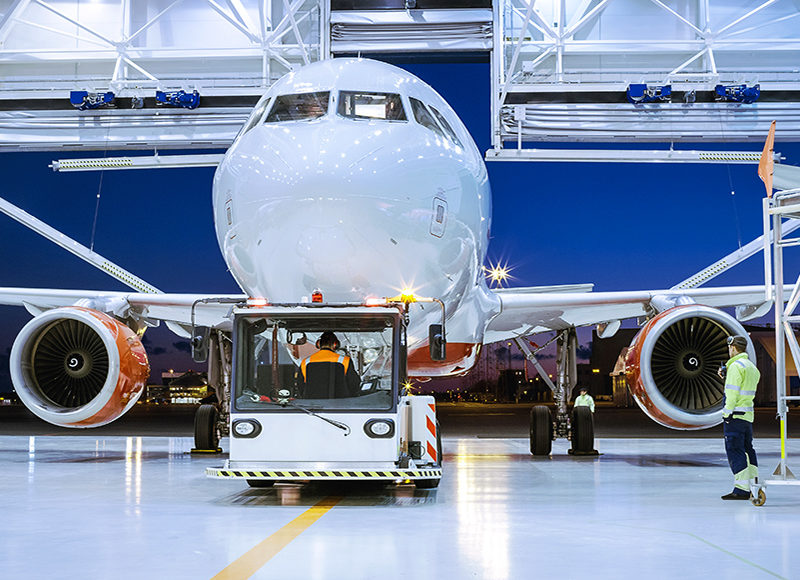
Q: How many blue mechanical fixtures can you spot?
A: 4